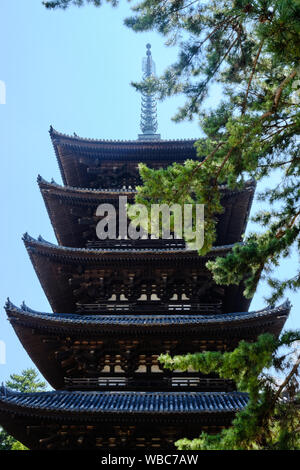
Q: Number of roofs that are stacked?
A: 5